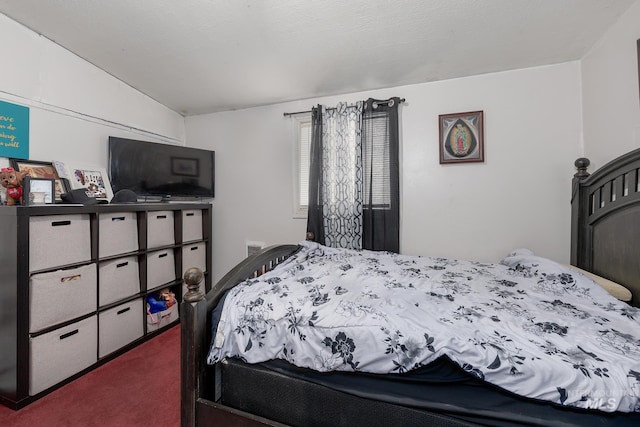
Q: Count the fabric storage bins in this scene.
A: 12